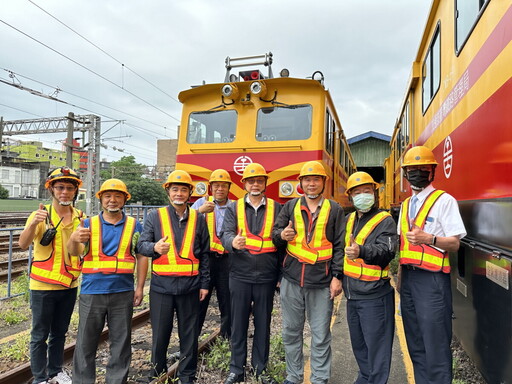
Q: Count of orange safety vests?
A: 8